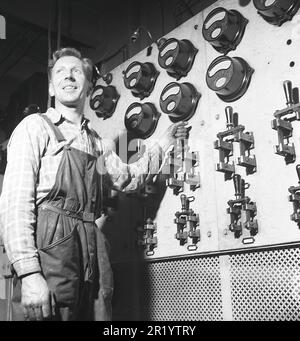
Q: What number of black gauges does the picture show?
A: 8